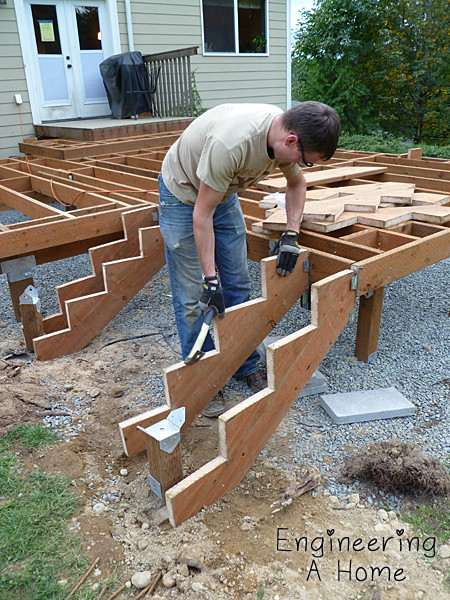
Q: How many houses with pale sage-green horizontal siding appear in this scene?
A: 1